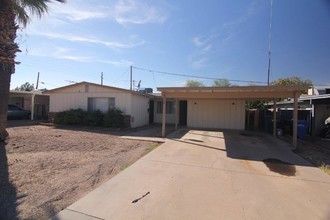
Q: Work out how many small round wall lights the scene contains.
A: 2